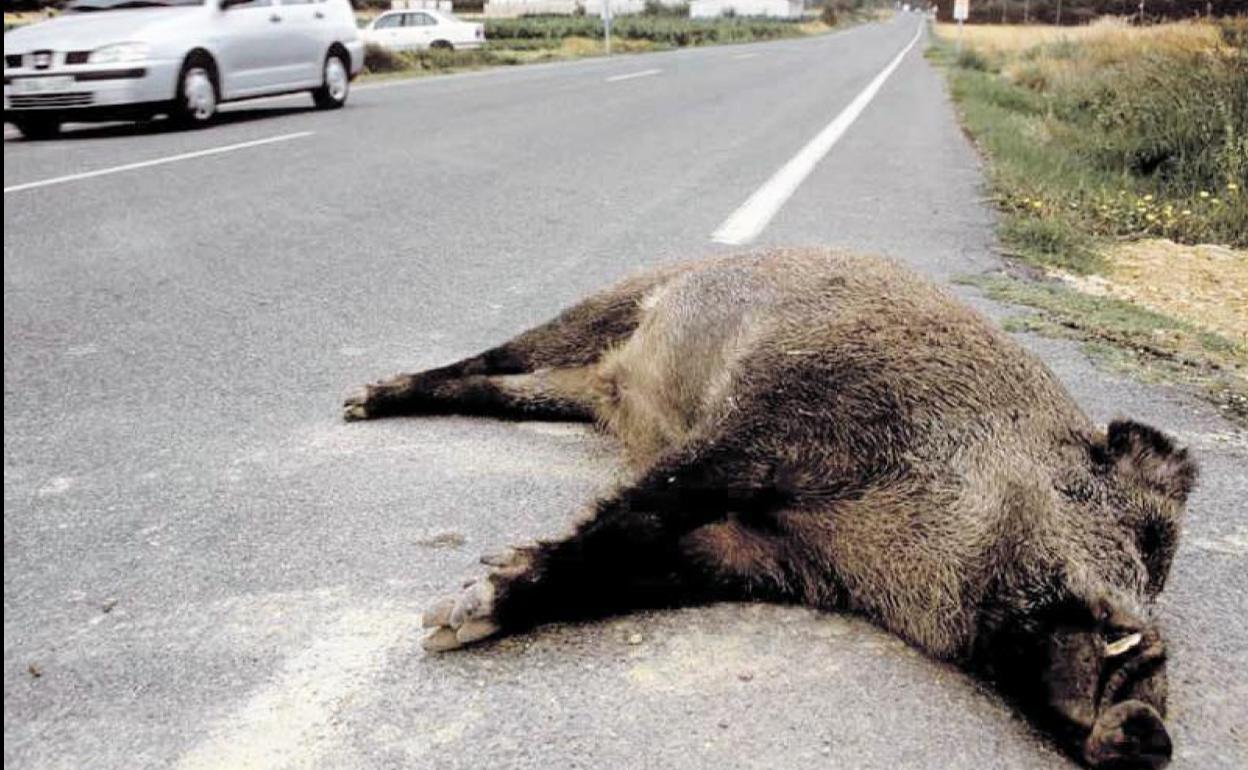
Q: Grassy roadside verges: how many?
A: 2